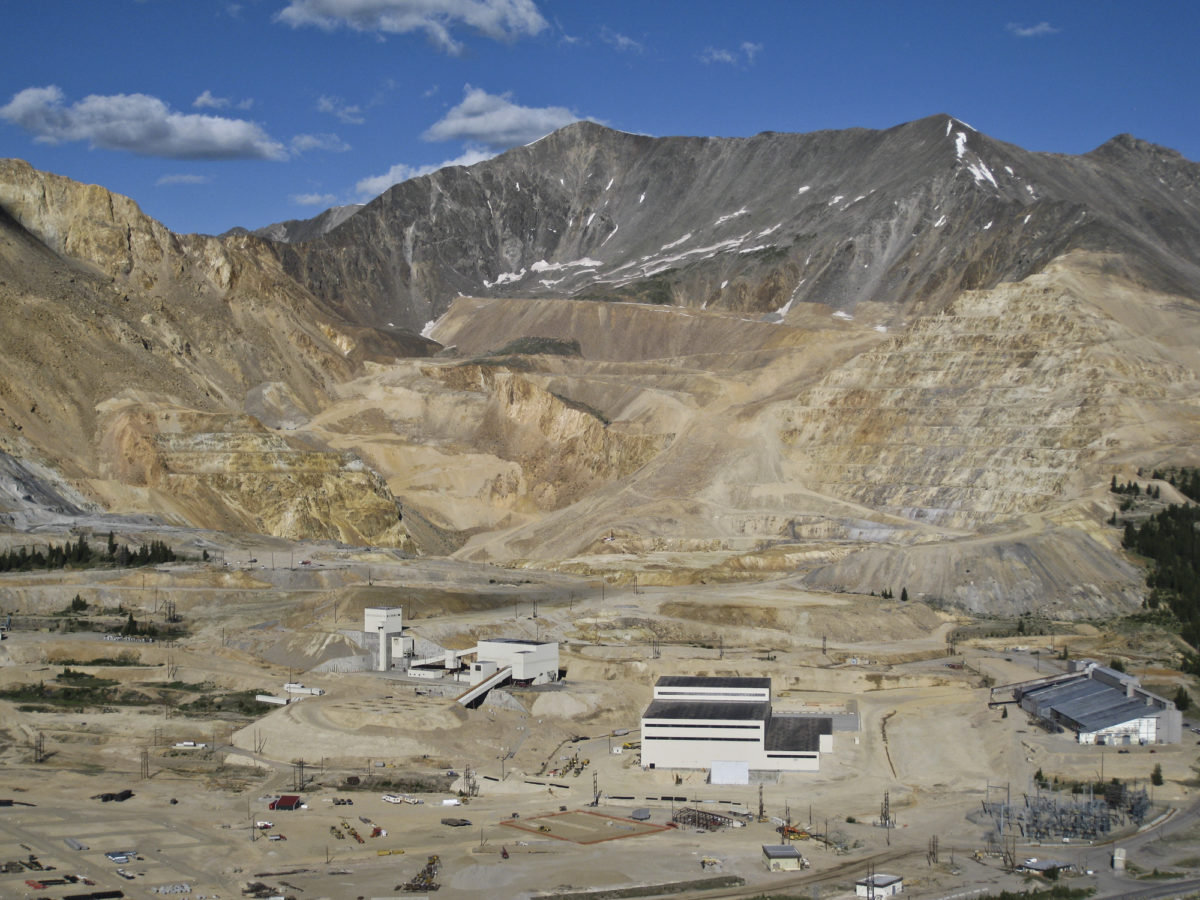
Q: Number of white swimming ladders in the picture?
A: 0